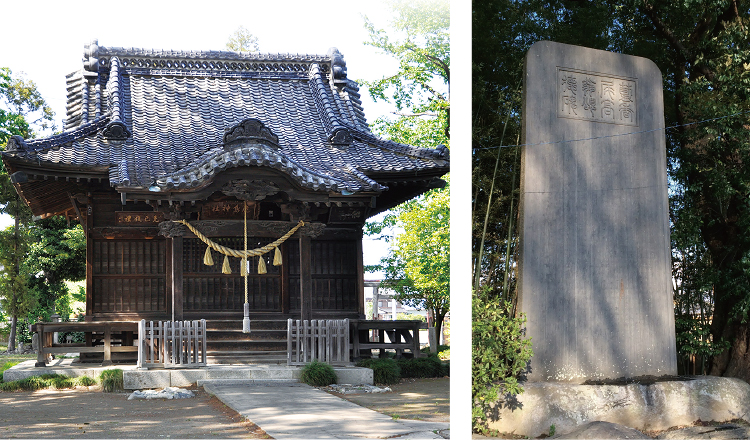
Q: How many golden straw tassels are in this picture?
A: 5